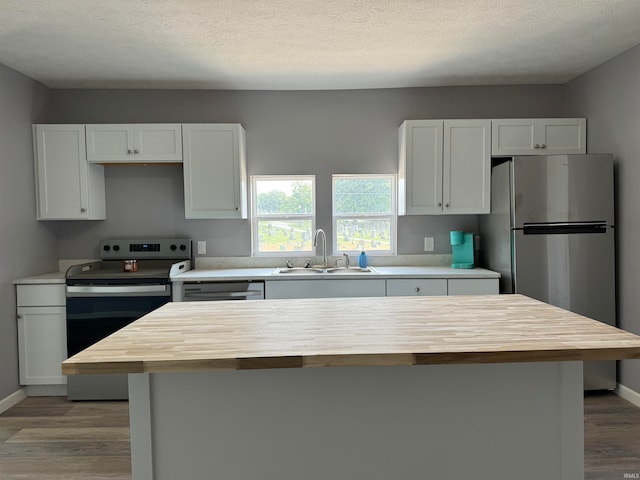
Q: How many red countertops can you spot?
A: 0